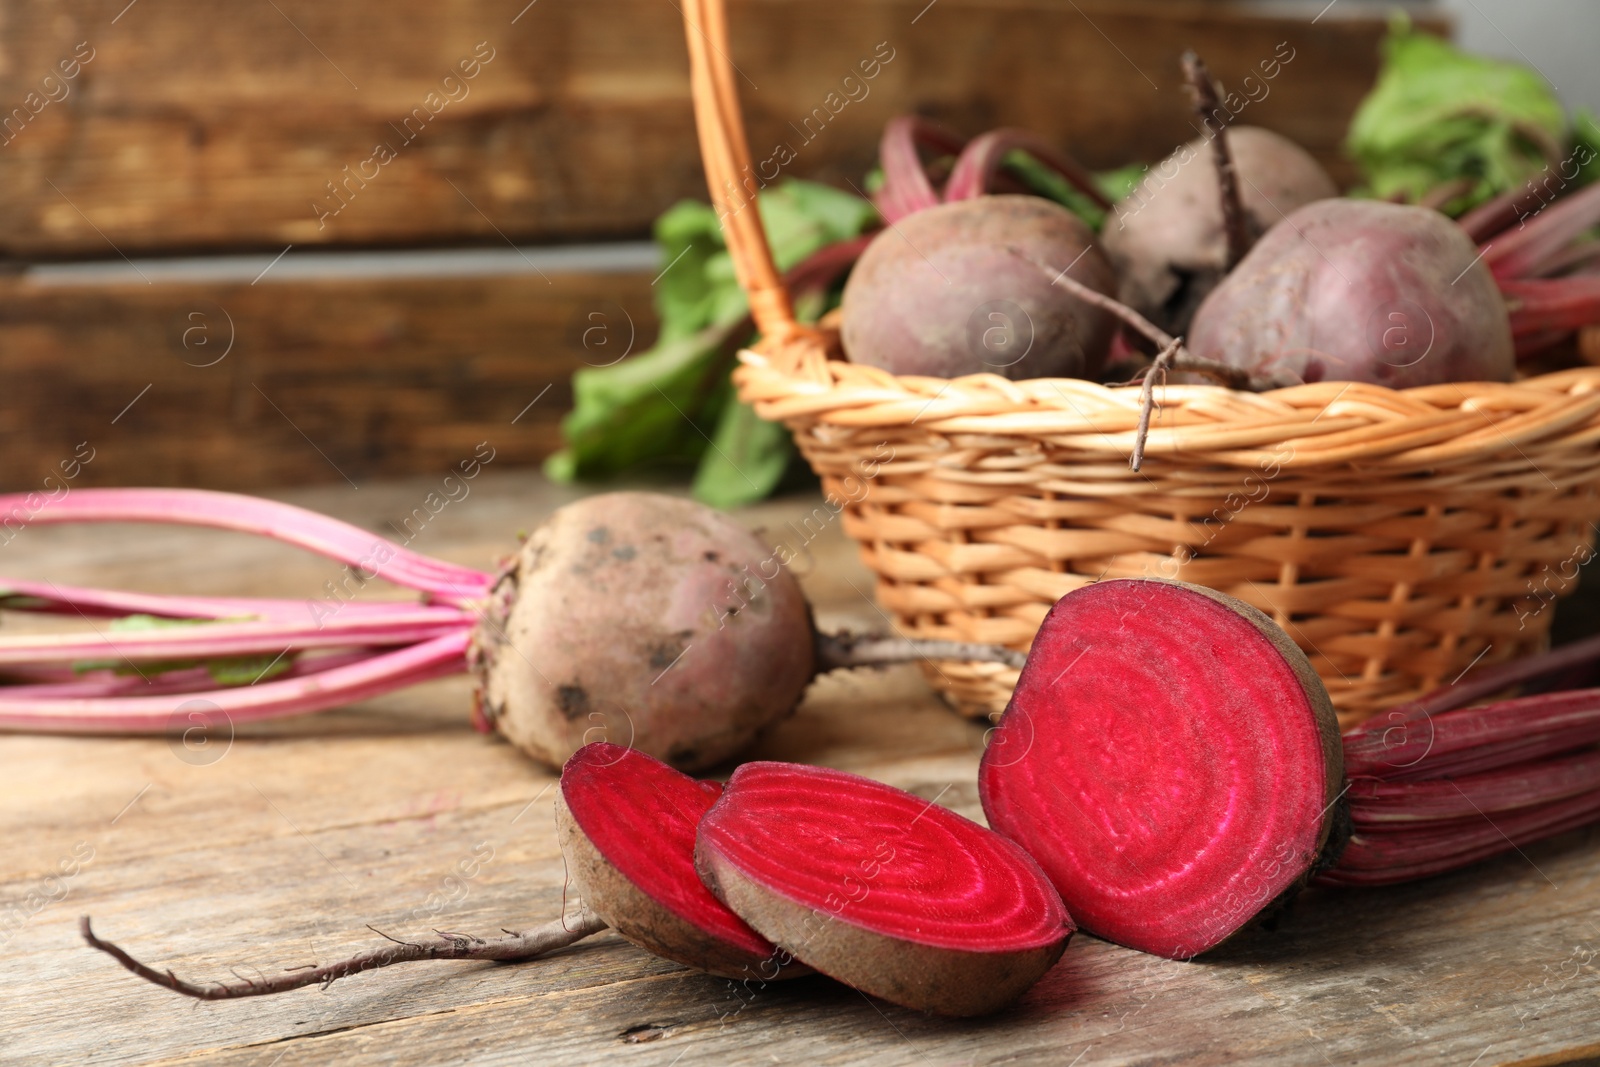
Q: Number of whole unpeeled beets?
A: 4